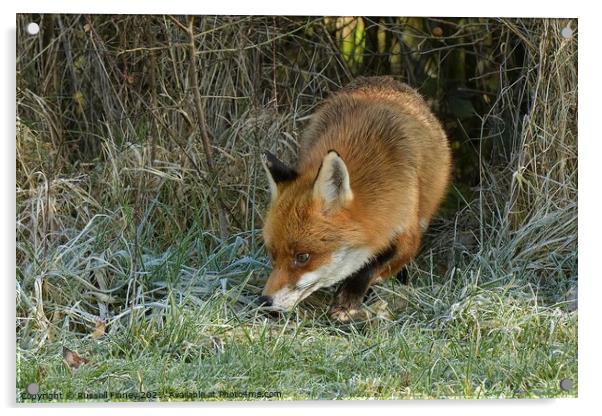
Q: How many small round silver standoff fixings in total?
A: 4